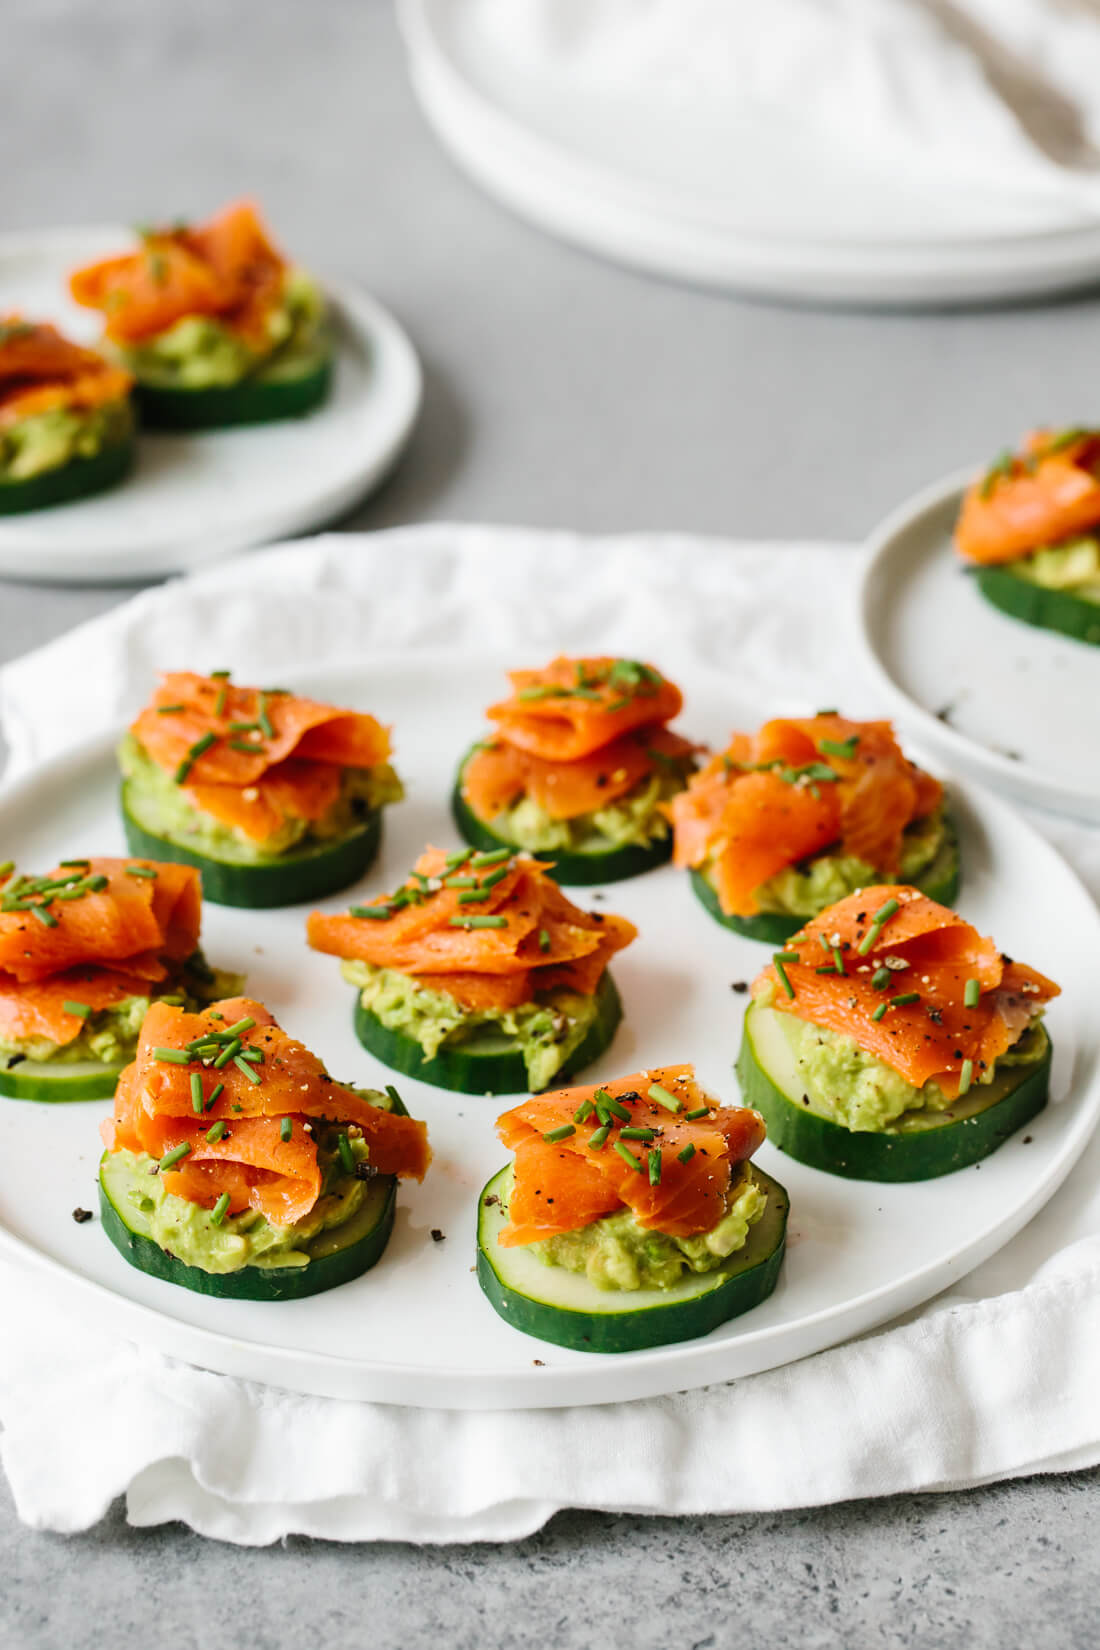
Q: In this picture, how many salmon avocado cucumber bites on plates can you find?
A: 11